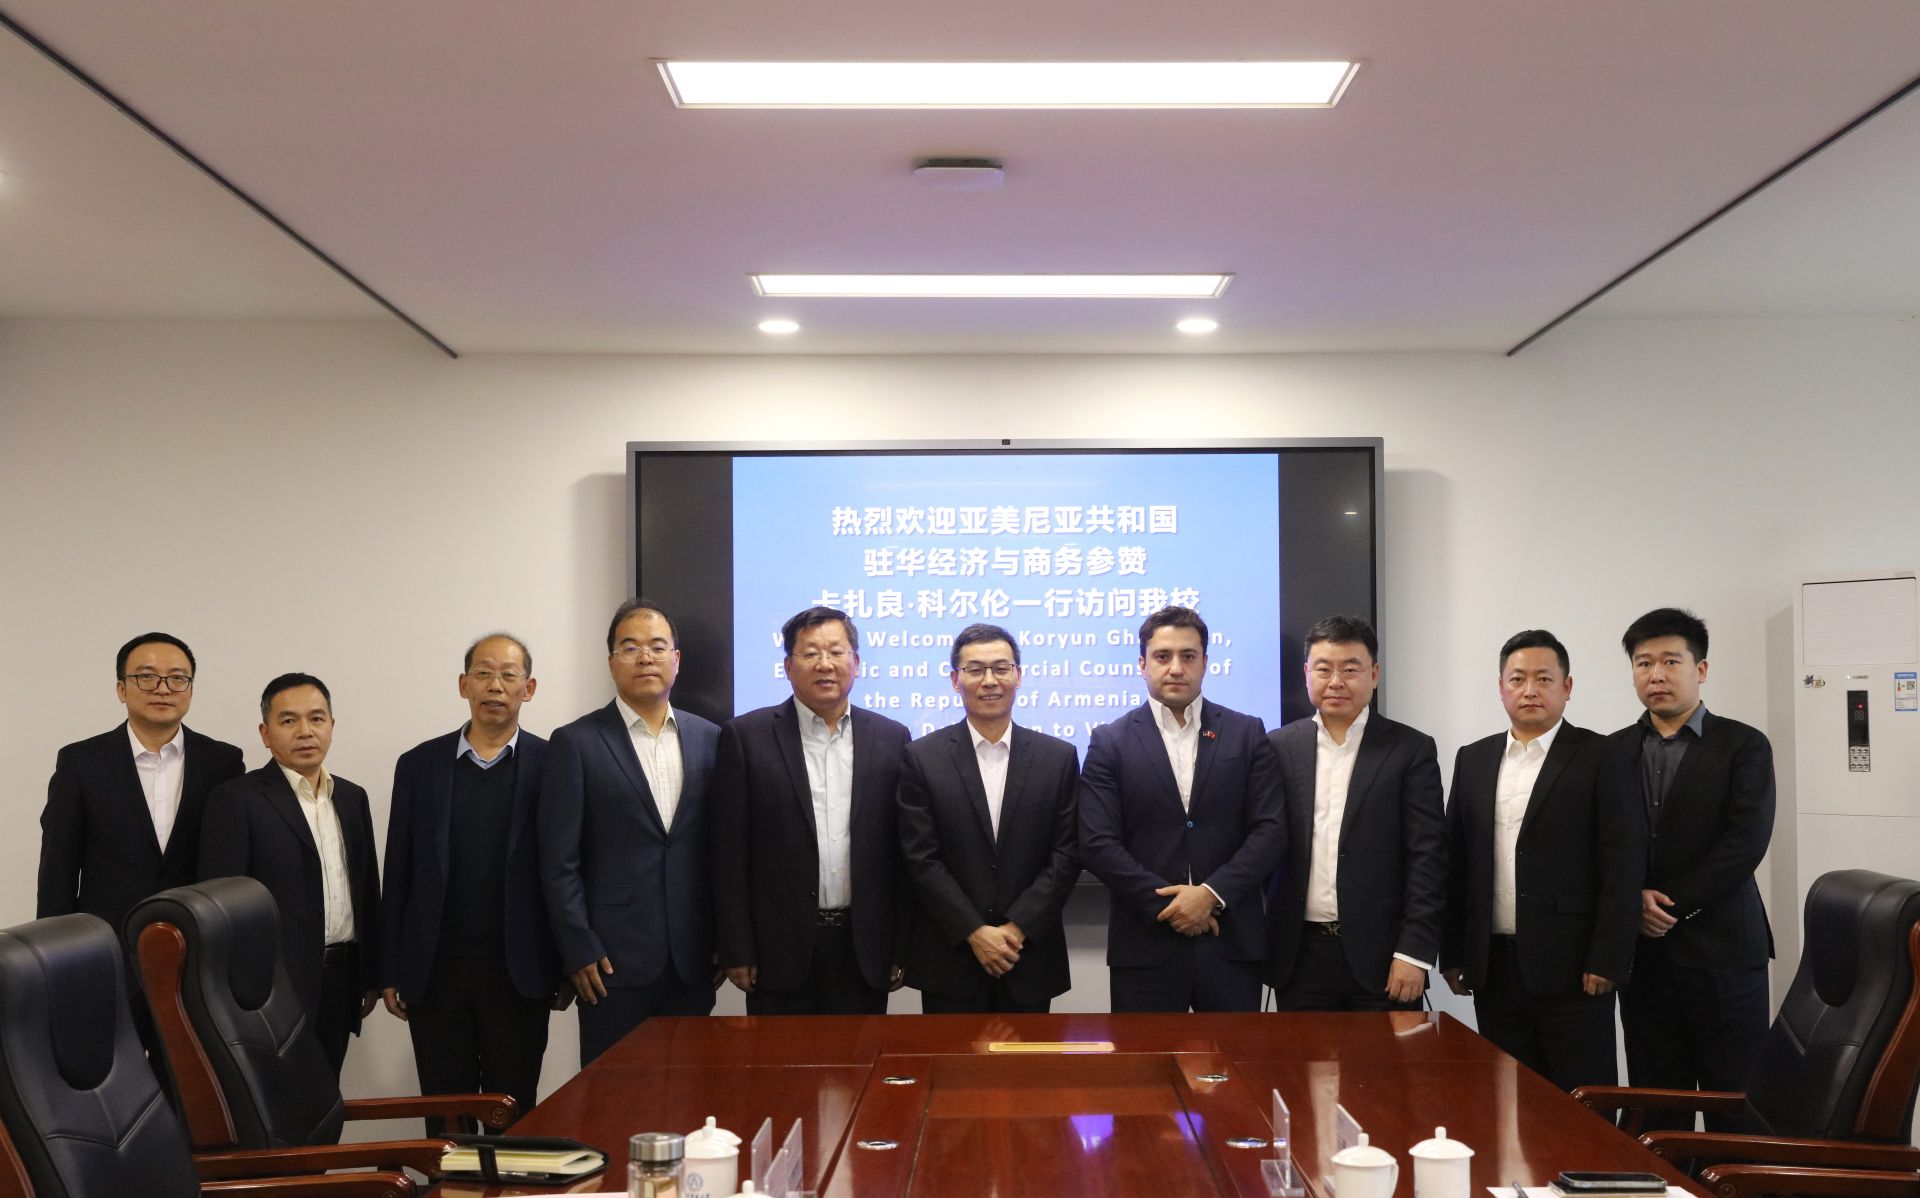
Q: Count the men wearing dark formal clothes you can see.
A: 10